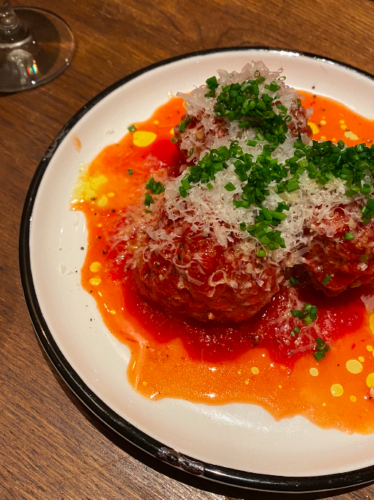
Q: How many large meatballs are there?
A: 3